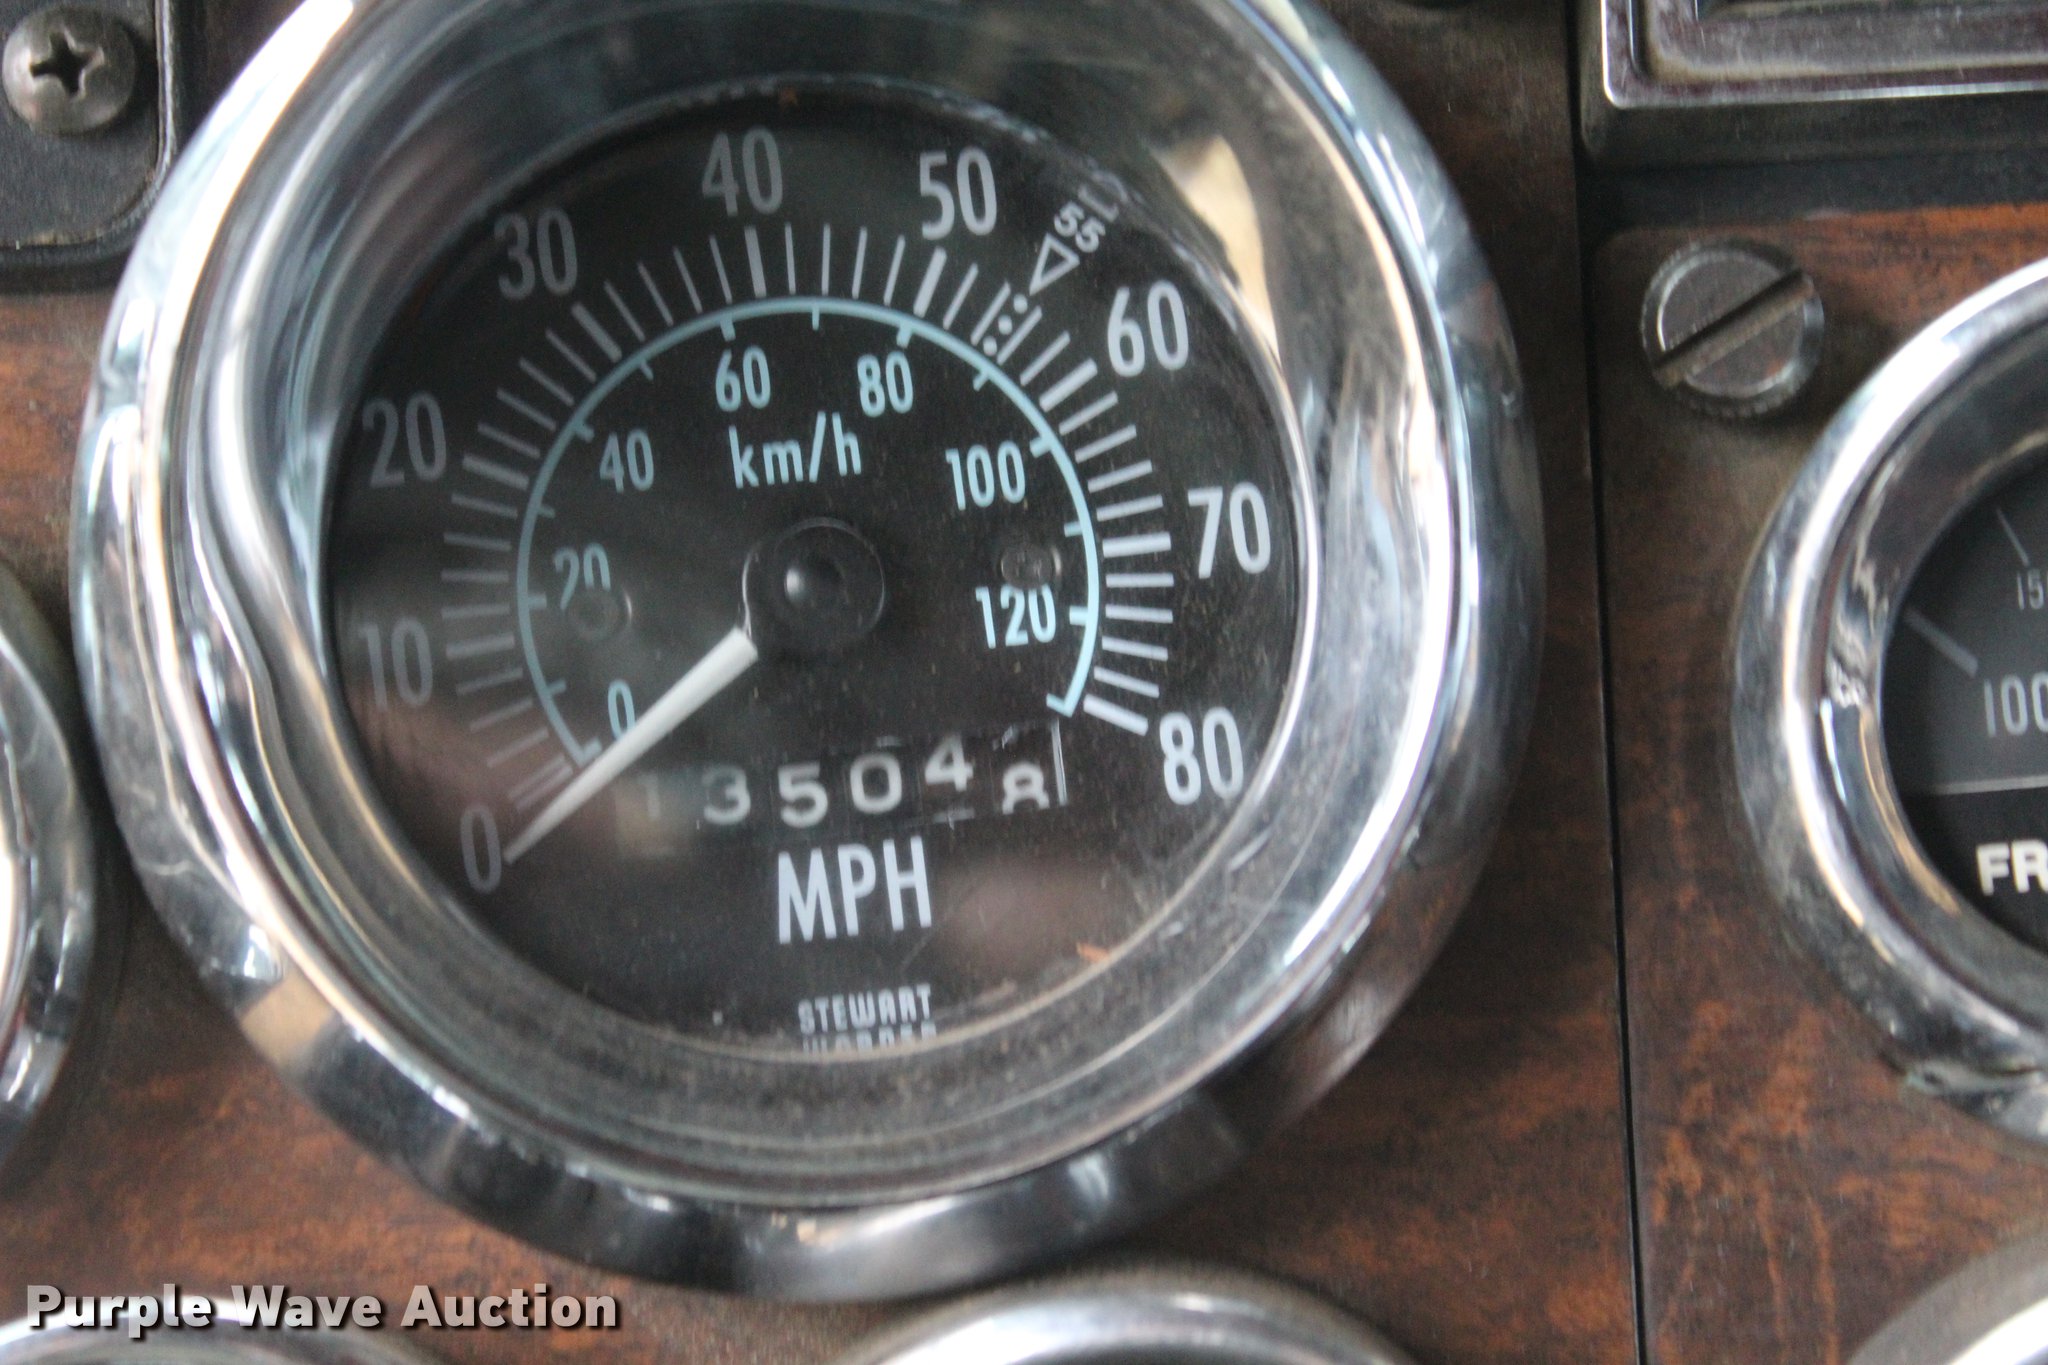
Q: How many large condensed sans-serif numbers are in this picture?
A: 9